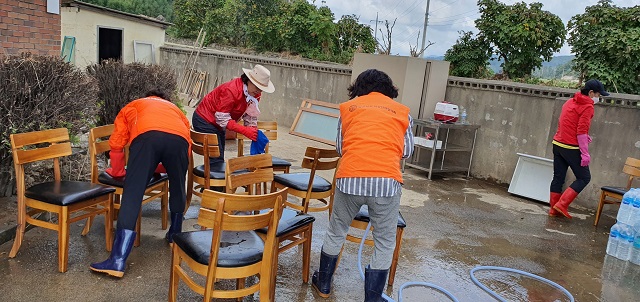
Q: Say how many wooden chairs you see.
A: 9